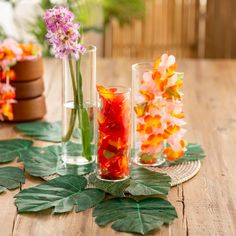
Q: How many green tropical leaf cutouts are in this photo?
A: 8